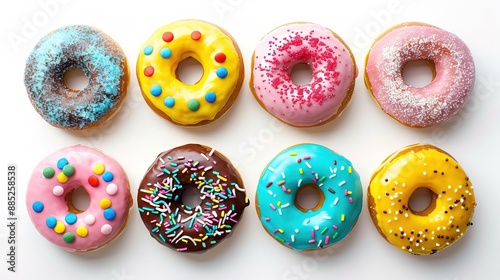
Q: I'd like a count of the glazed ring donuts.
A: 8